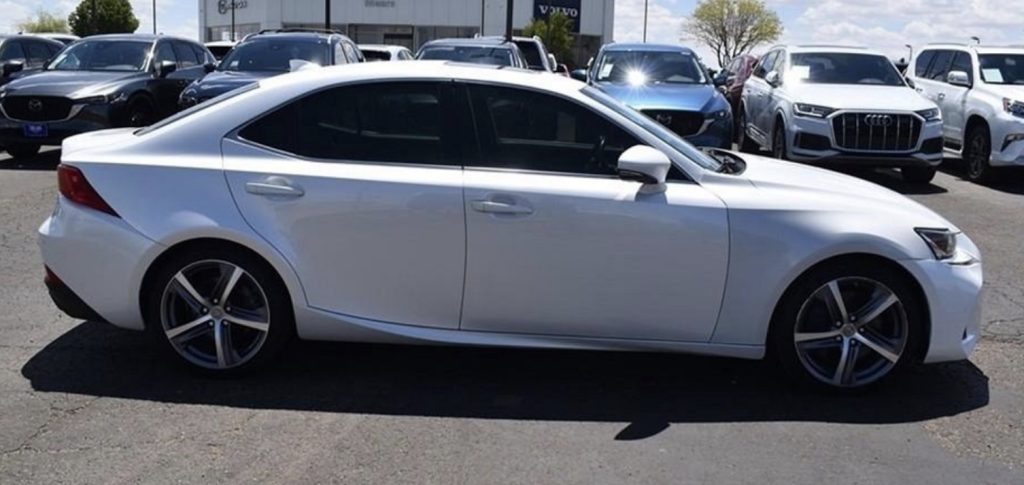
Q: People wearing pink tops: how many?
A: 0